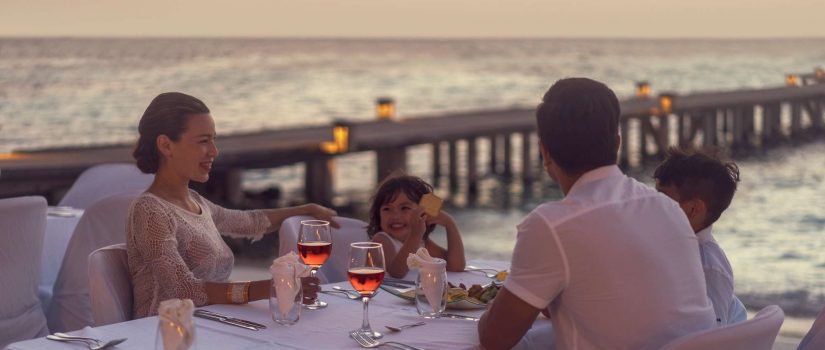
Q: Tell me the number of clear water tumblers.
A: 3